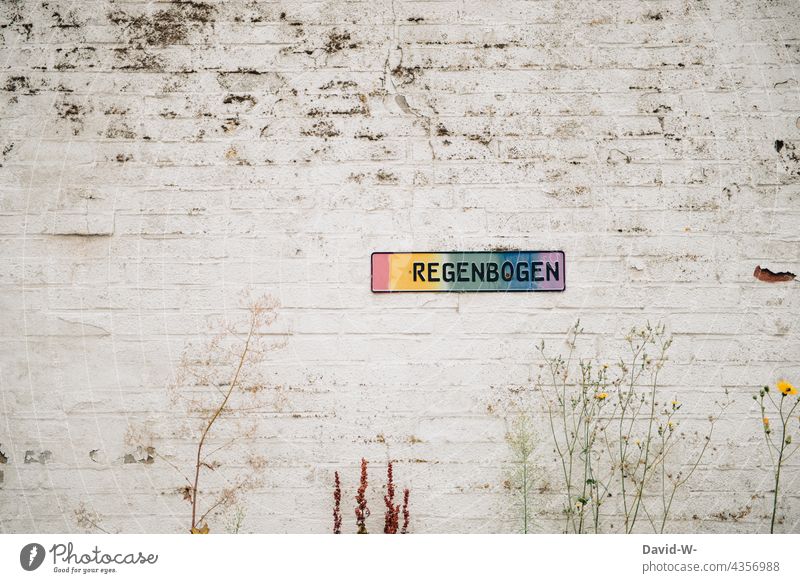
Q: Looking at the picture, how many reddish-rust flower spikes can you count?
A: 4